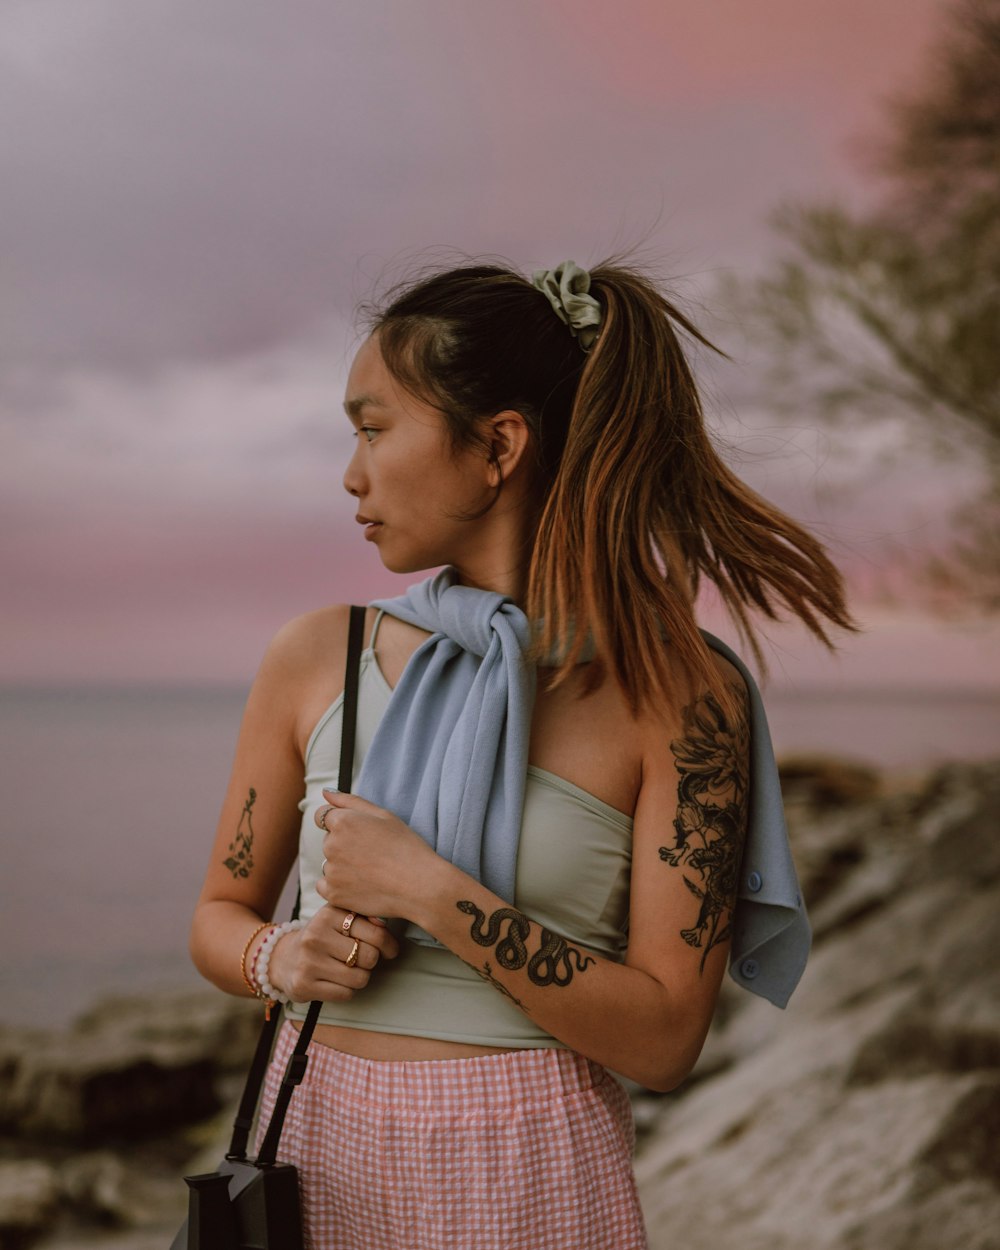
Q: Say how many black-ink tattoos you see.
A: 4